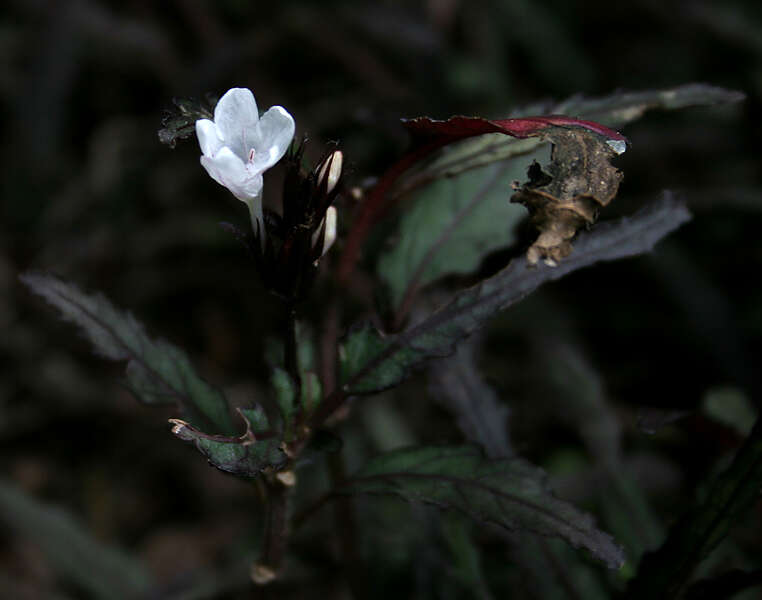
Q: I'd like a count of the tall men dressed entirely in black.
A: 0